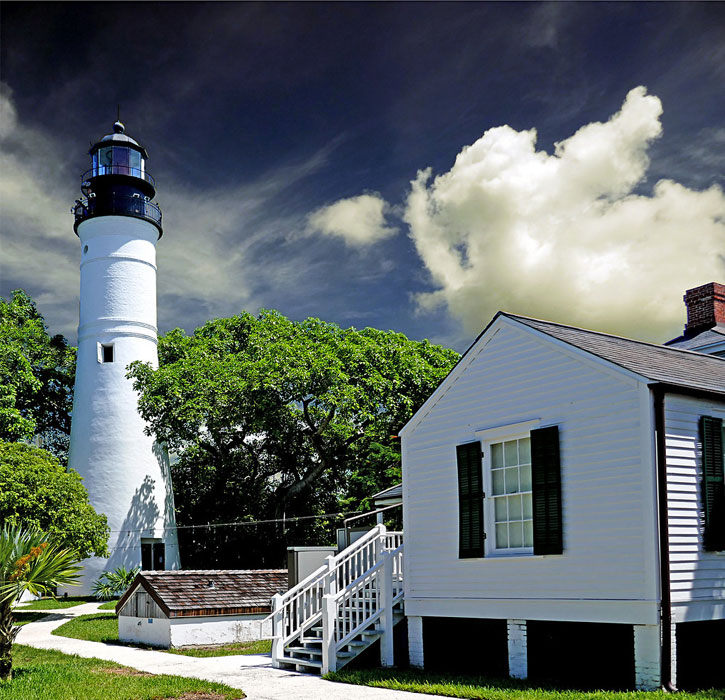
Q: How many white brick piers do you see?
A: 3